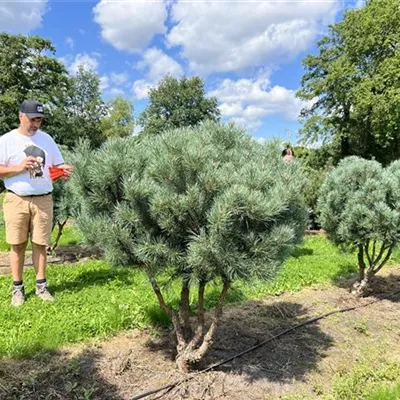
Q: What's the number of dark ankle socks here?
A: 2